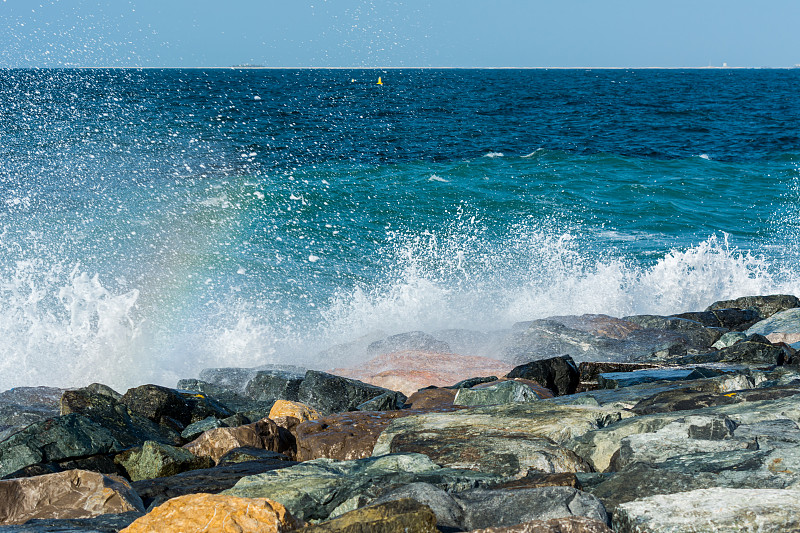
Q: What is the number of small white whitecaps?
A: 4